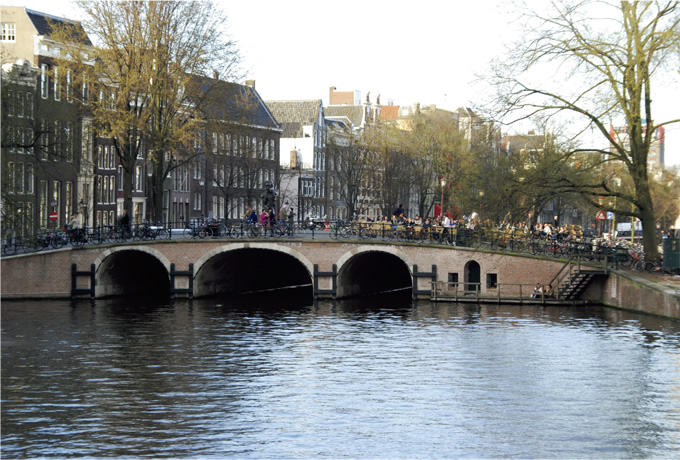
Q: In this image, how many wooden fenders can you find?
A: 4